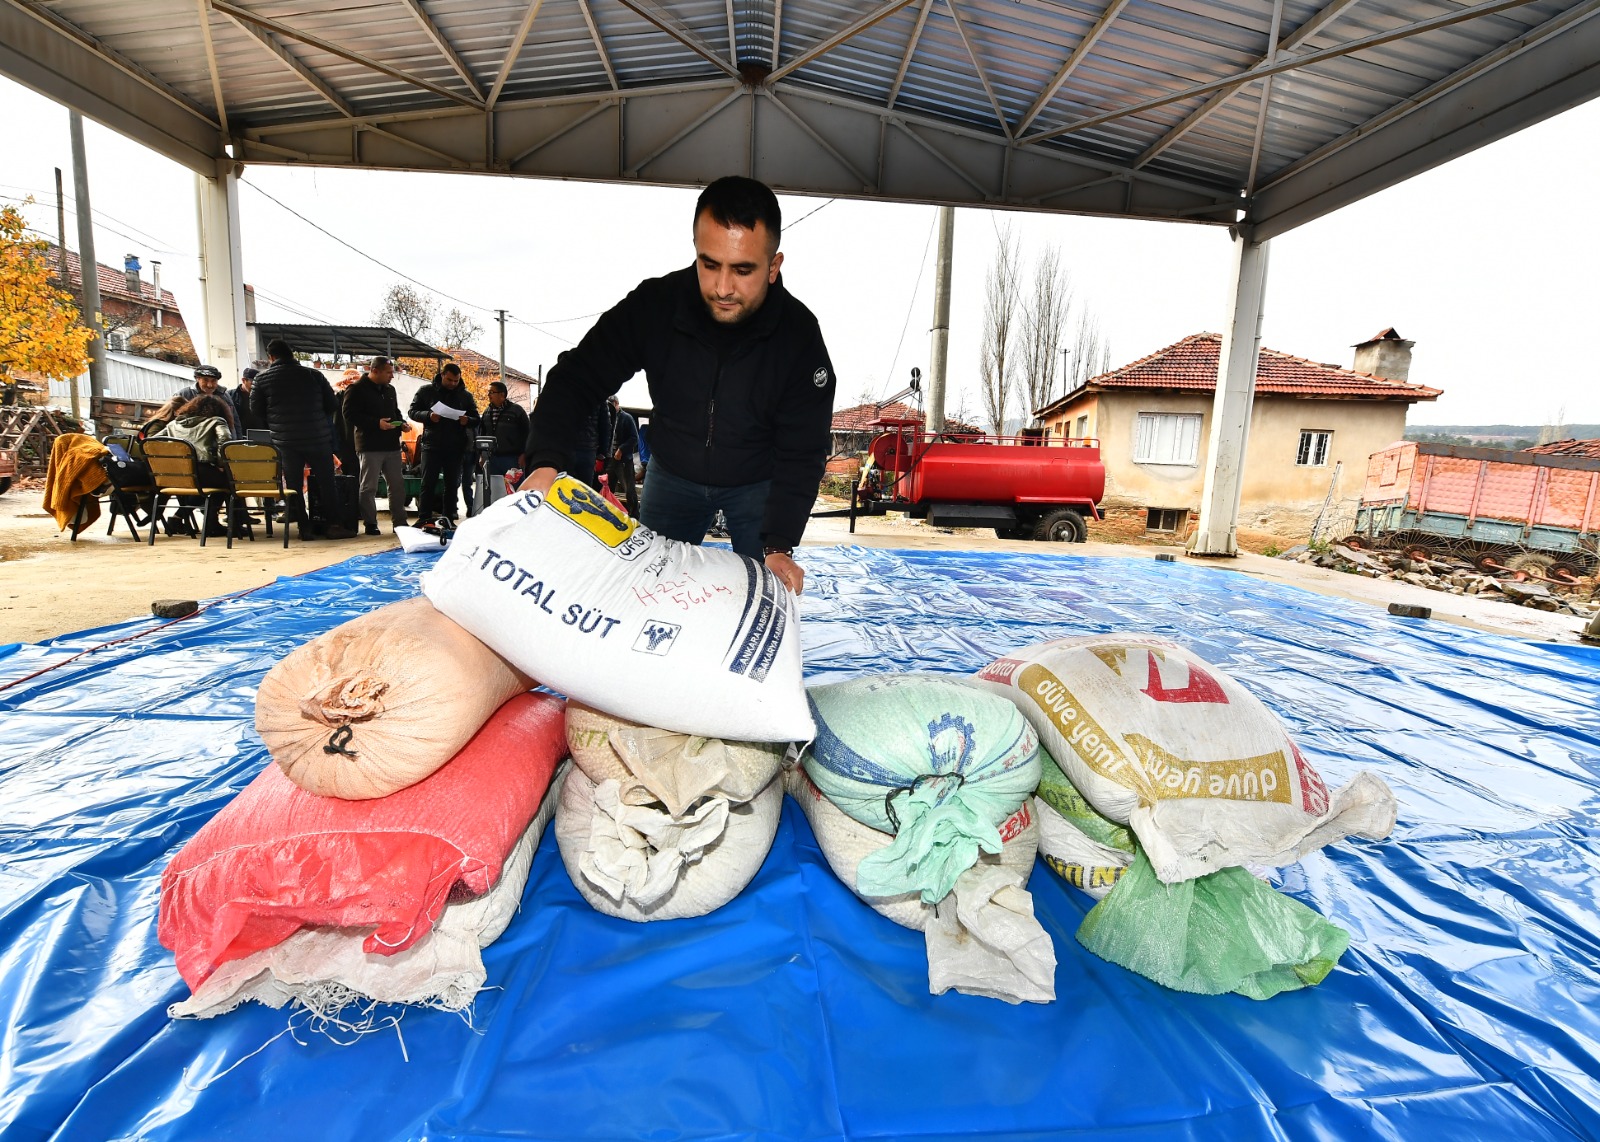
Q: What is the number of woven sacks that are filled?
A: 11